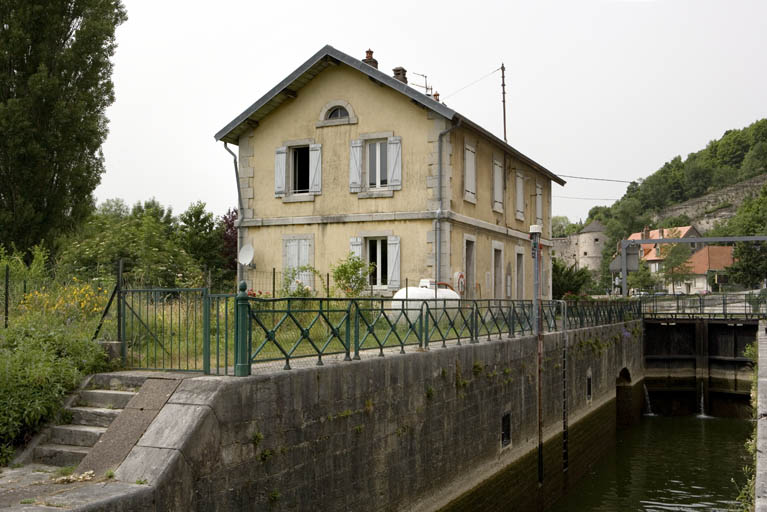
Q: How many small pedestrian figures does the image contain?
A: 0